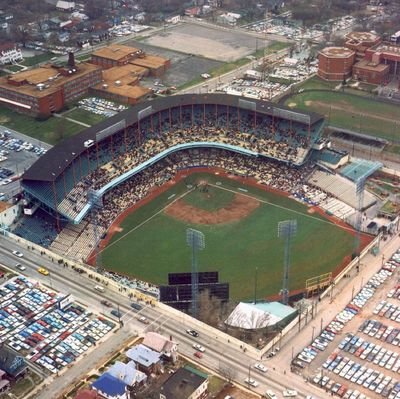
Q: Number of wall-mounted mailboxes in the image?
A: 0